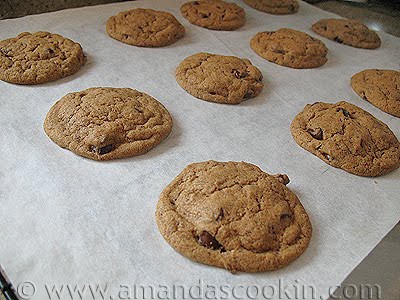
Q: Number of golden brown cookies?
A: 11